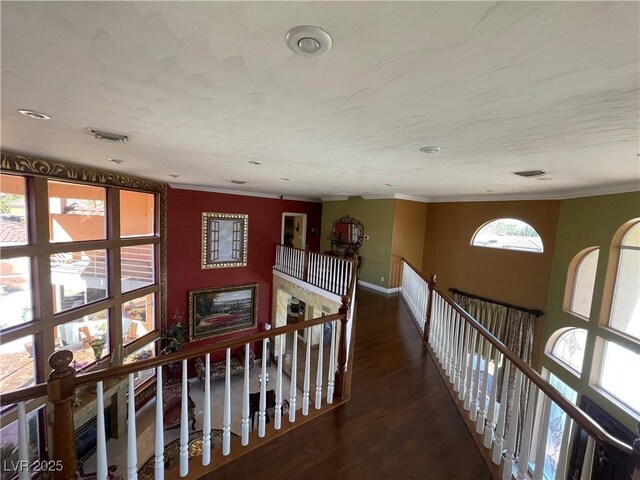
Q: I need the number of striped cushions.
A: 0